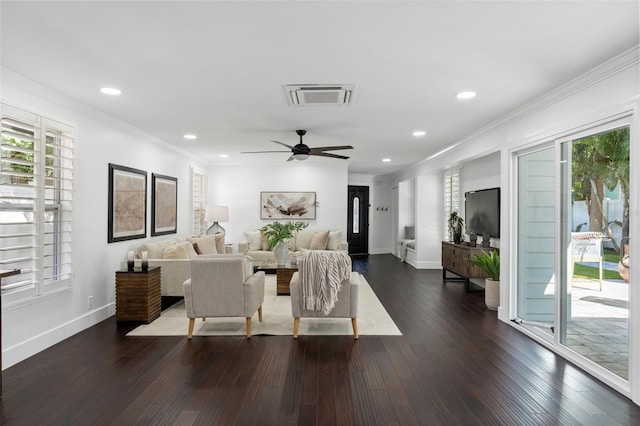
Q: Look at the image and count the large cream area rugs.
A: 1